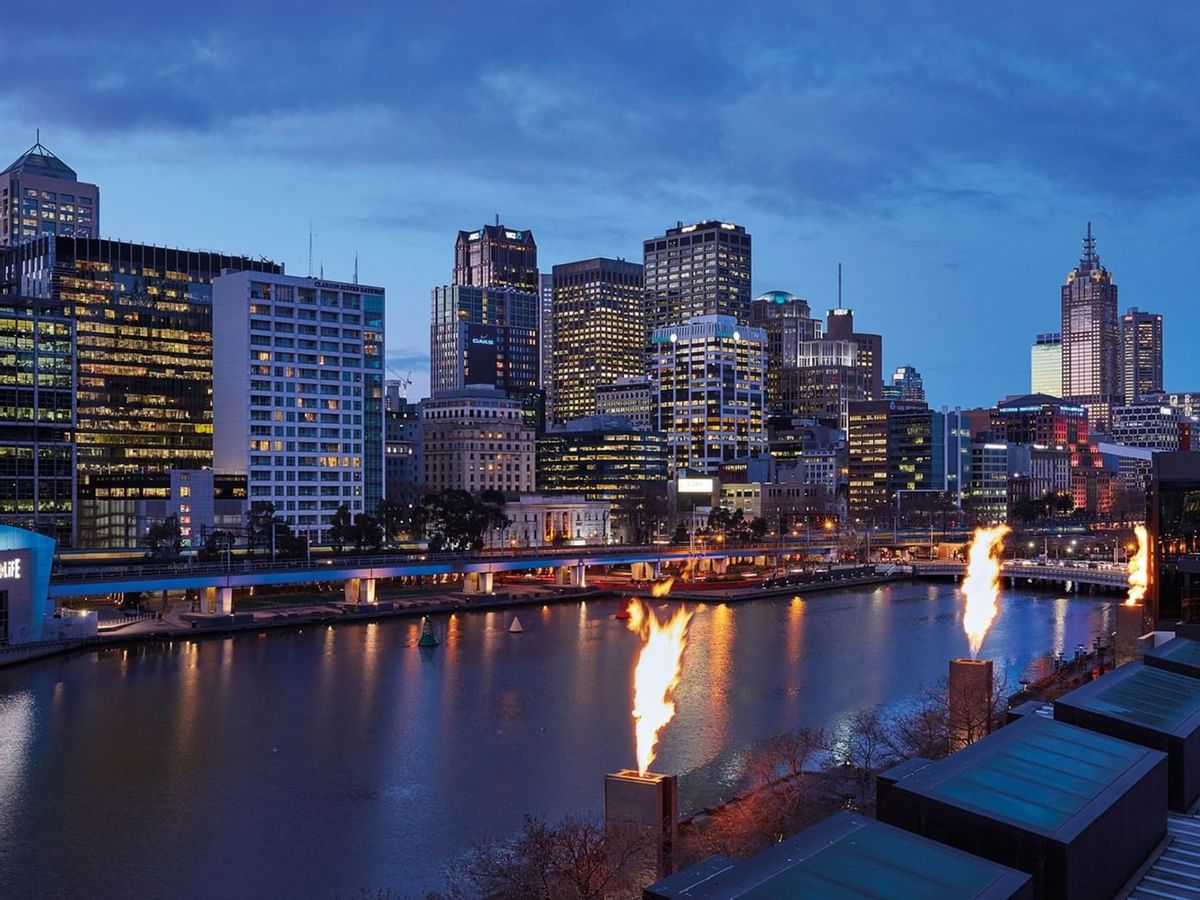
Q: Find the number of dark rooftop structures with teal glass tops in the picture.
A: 4